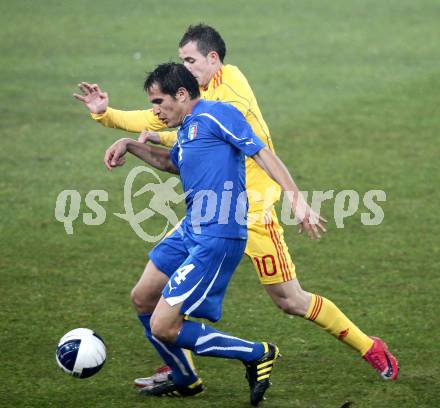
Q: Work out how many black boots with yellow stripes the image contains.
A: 2